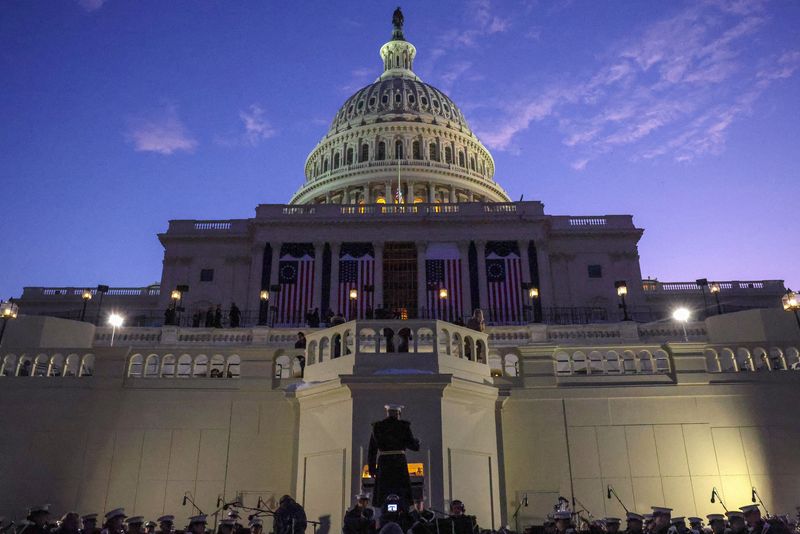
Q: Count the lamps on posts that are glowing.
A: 12